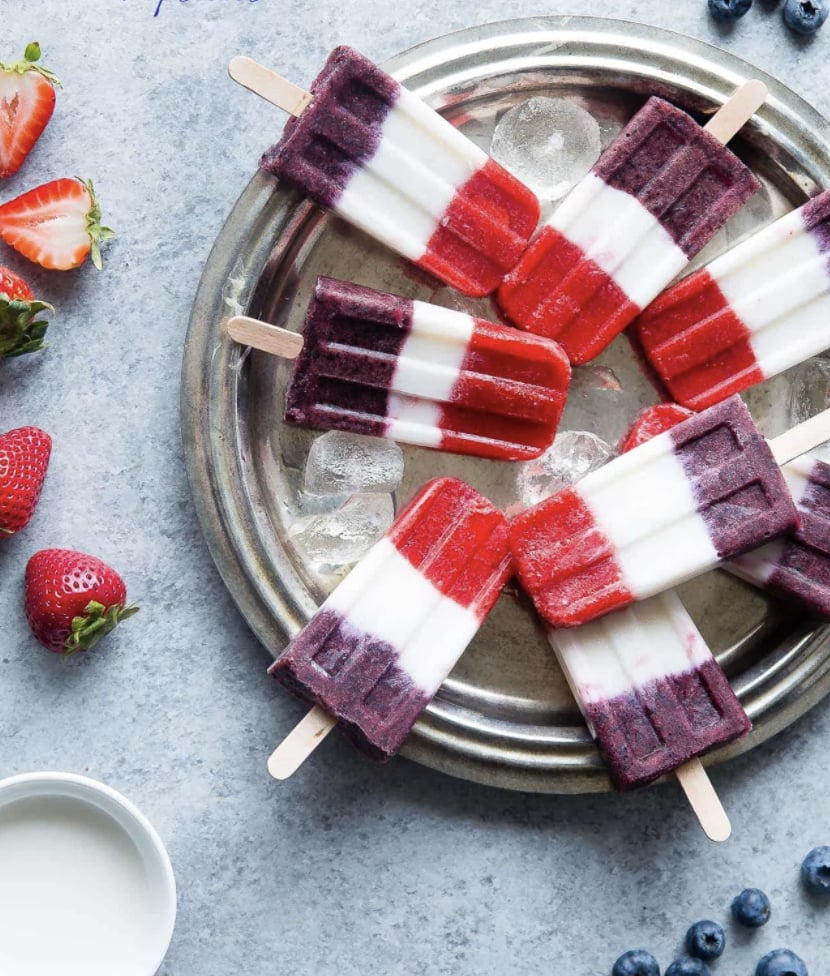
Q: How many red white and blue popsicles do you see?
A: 8